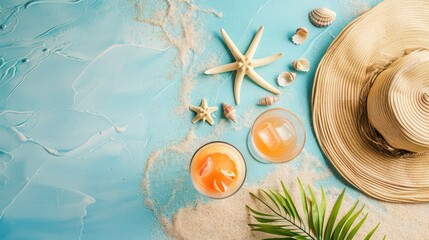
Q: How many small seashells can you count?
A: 6